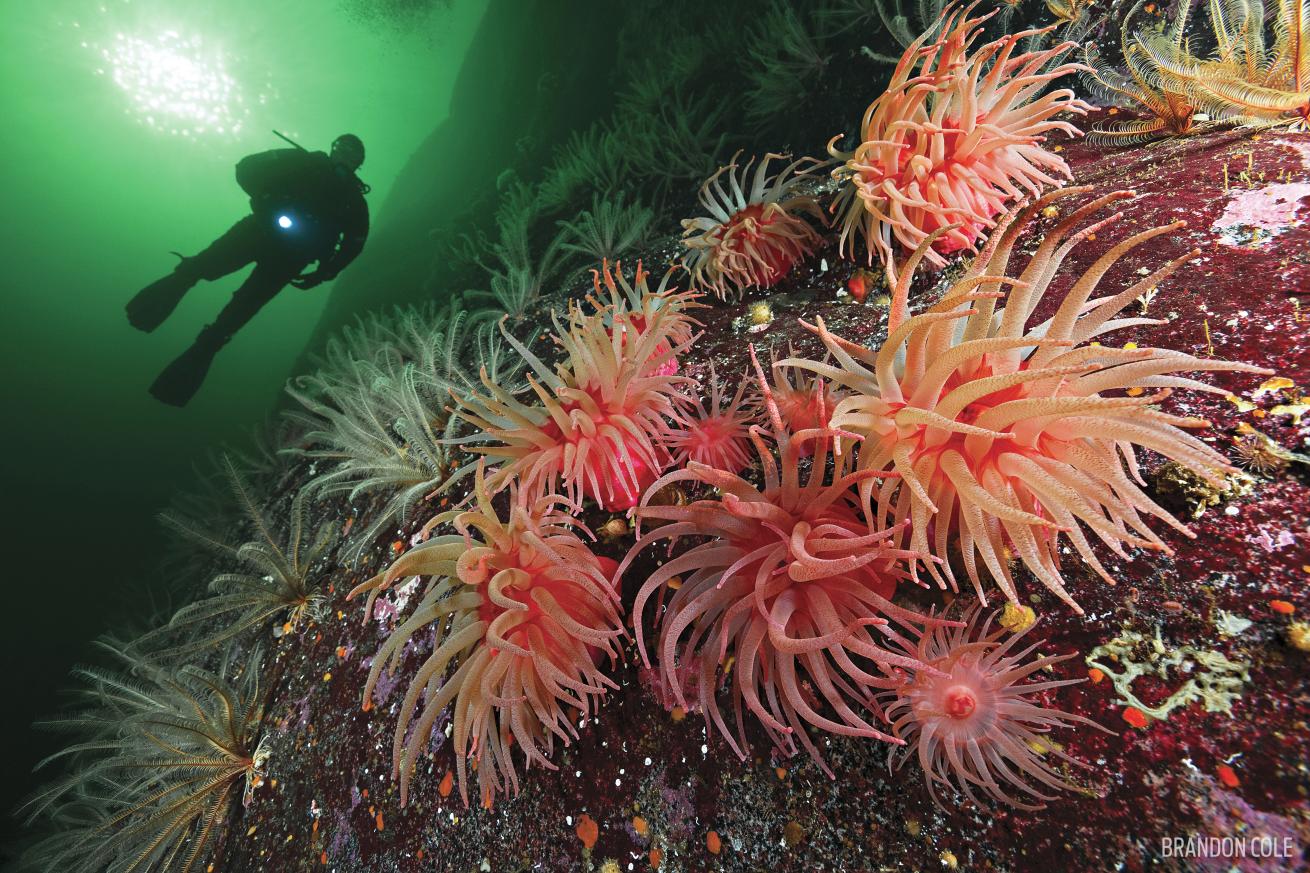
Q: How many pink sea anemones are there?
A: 10